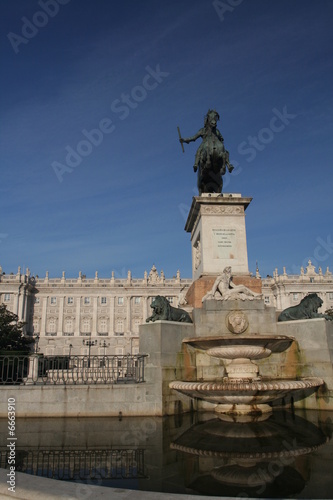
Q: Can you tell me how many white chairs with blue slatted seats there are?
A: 0